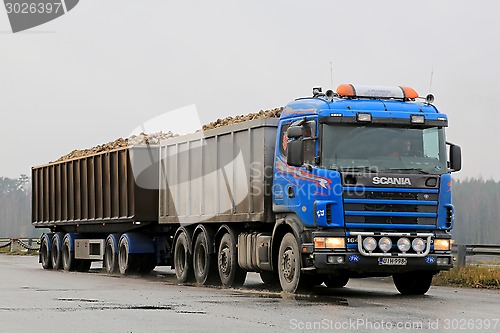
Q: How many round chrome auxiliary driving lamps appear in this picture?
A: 4